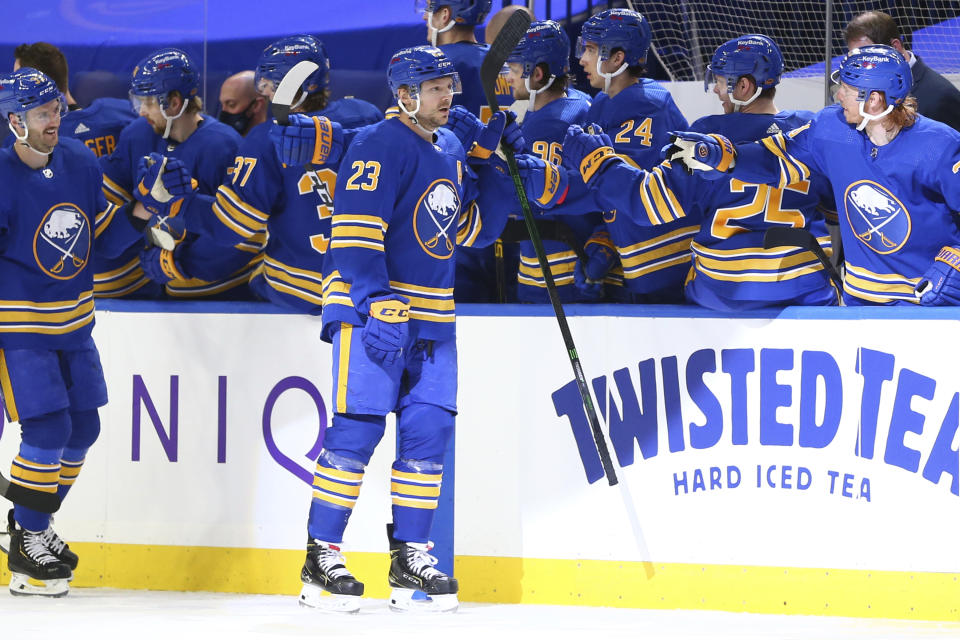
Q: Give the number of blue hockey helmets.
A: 9